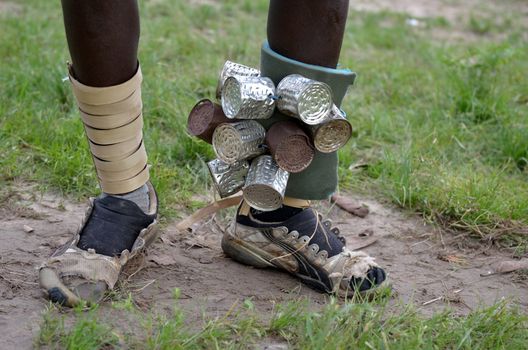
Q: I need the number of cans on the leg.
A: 9